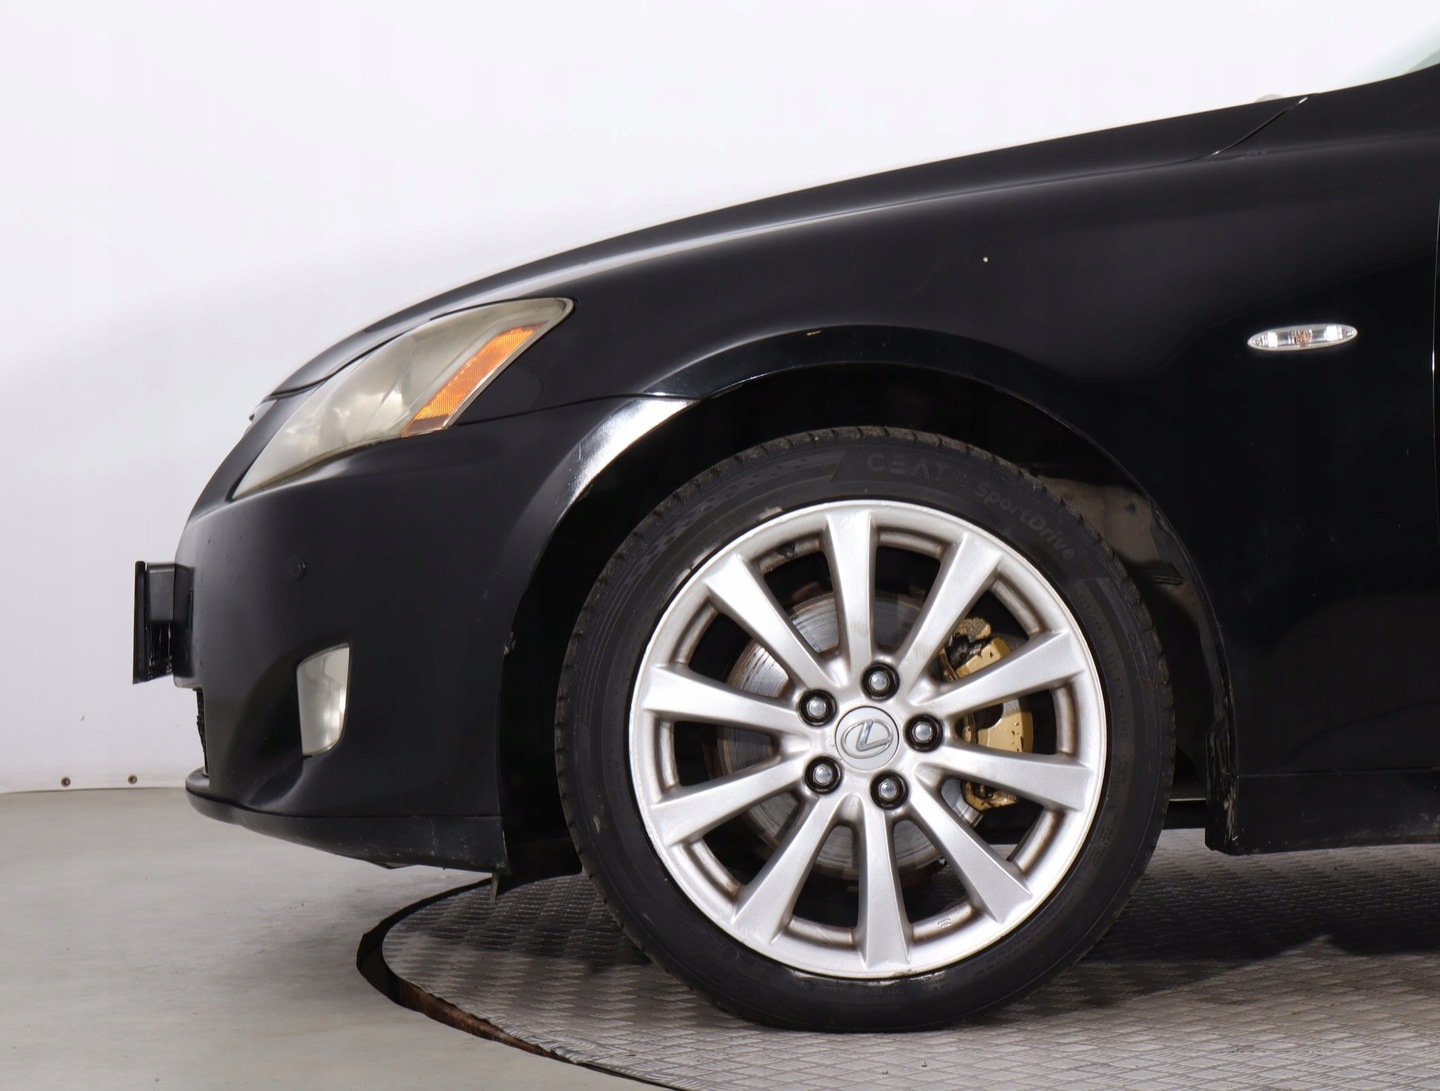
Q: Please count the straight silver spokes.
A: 10